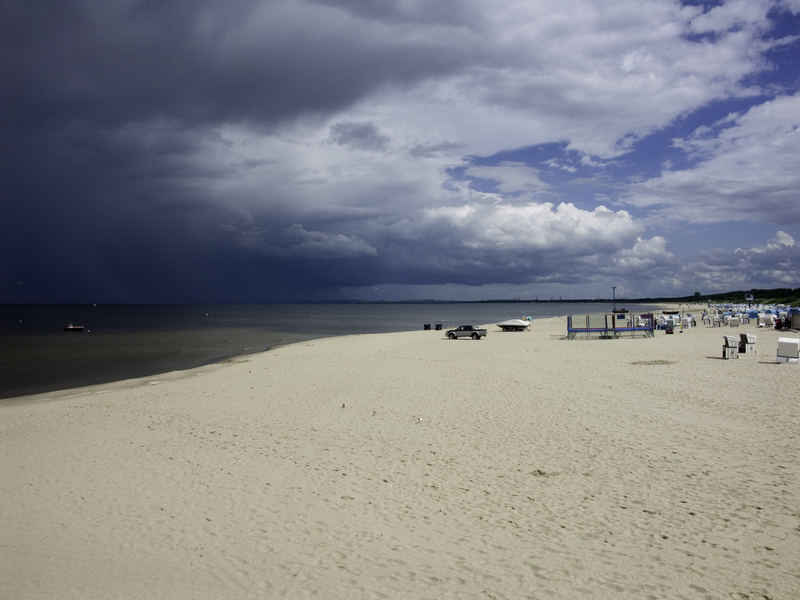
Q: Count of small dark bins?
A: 2